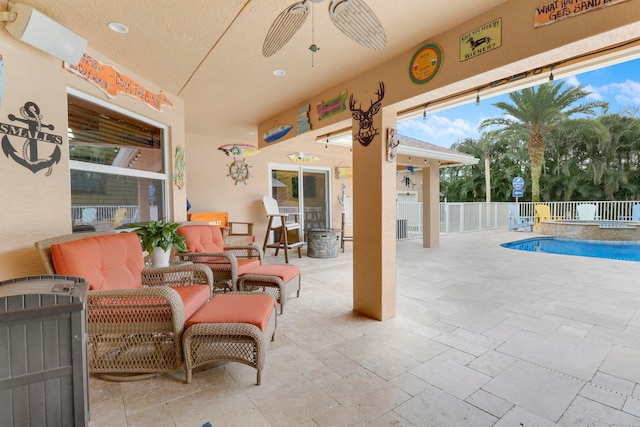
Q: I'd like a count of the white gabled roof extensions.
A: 1